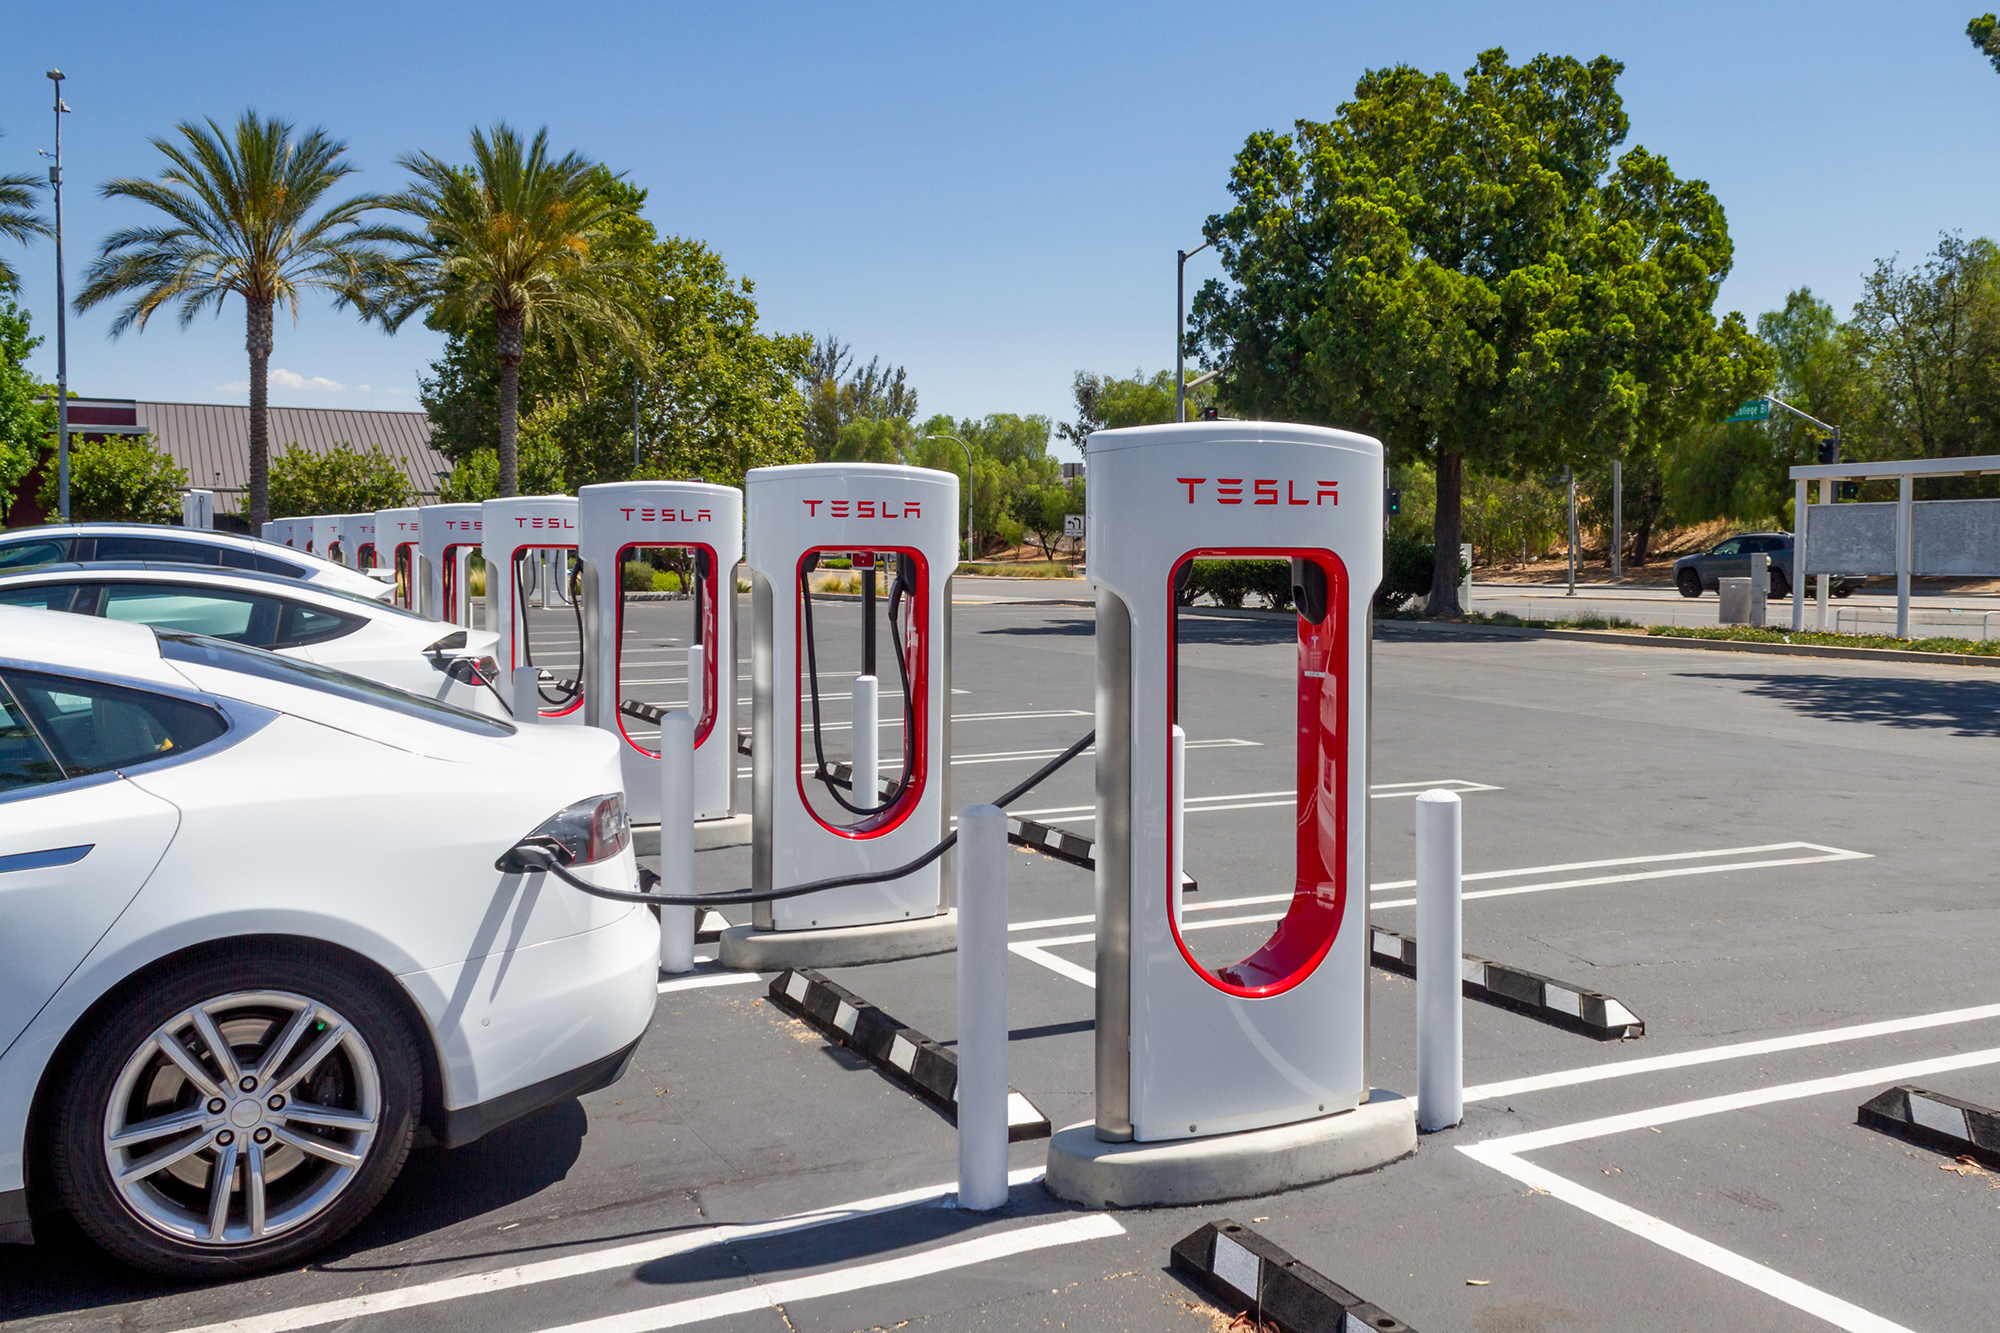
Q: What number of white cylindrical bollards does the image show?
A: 7